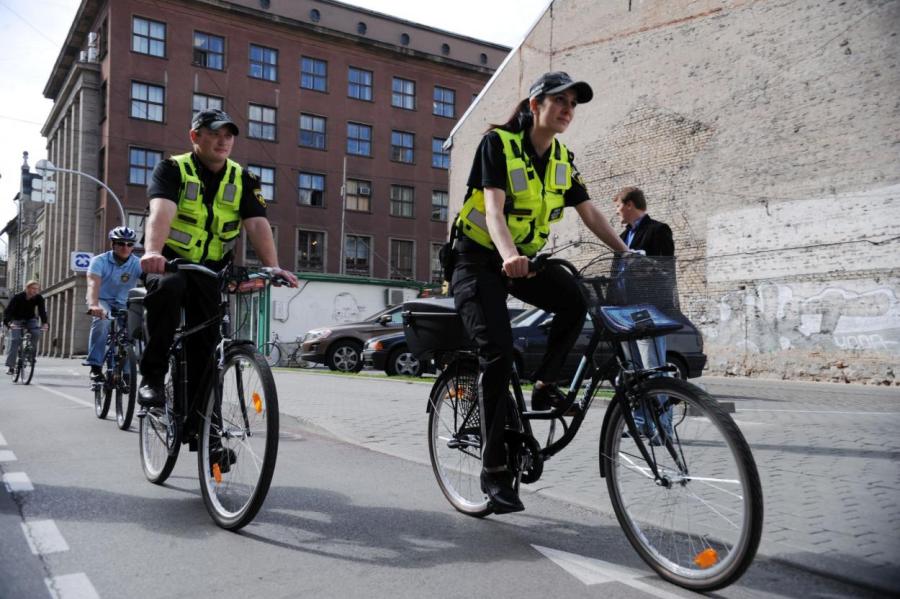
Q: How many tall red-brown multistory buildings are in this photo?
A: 1